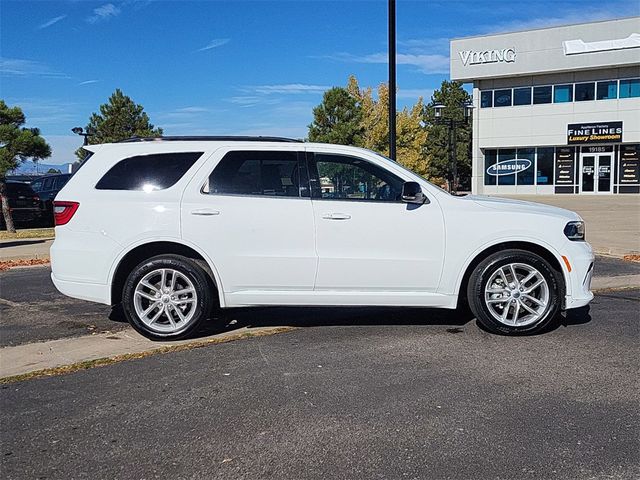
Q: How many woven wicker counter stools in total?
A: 0